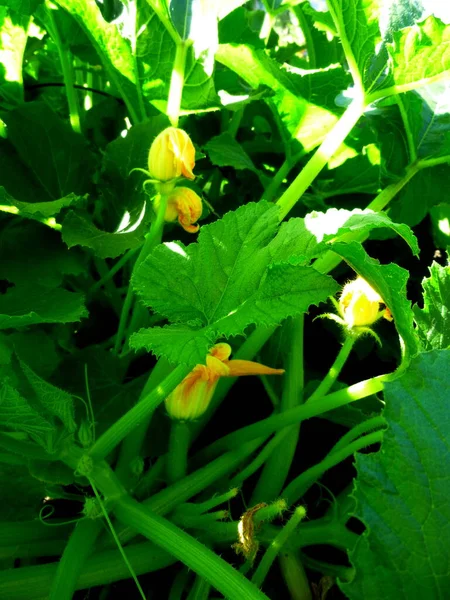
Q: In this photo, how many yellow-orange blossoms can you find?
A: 4